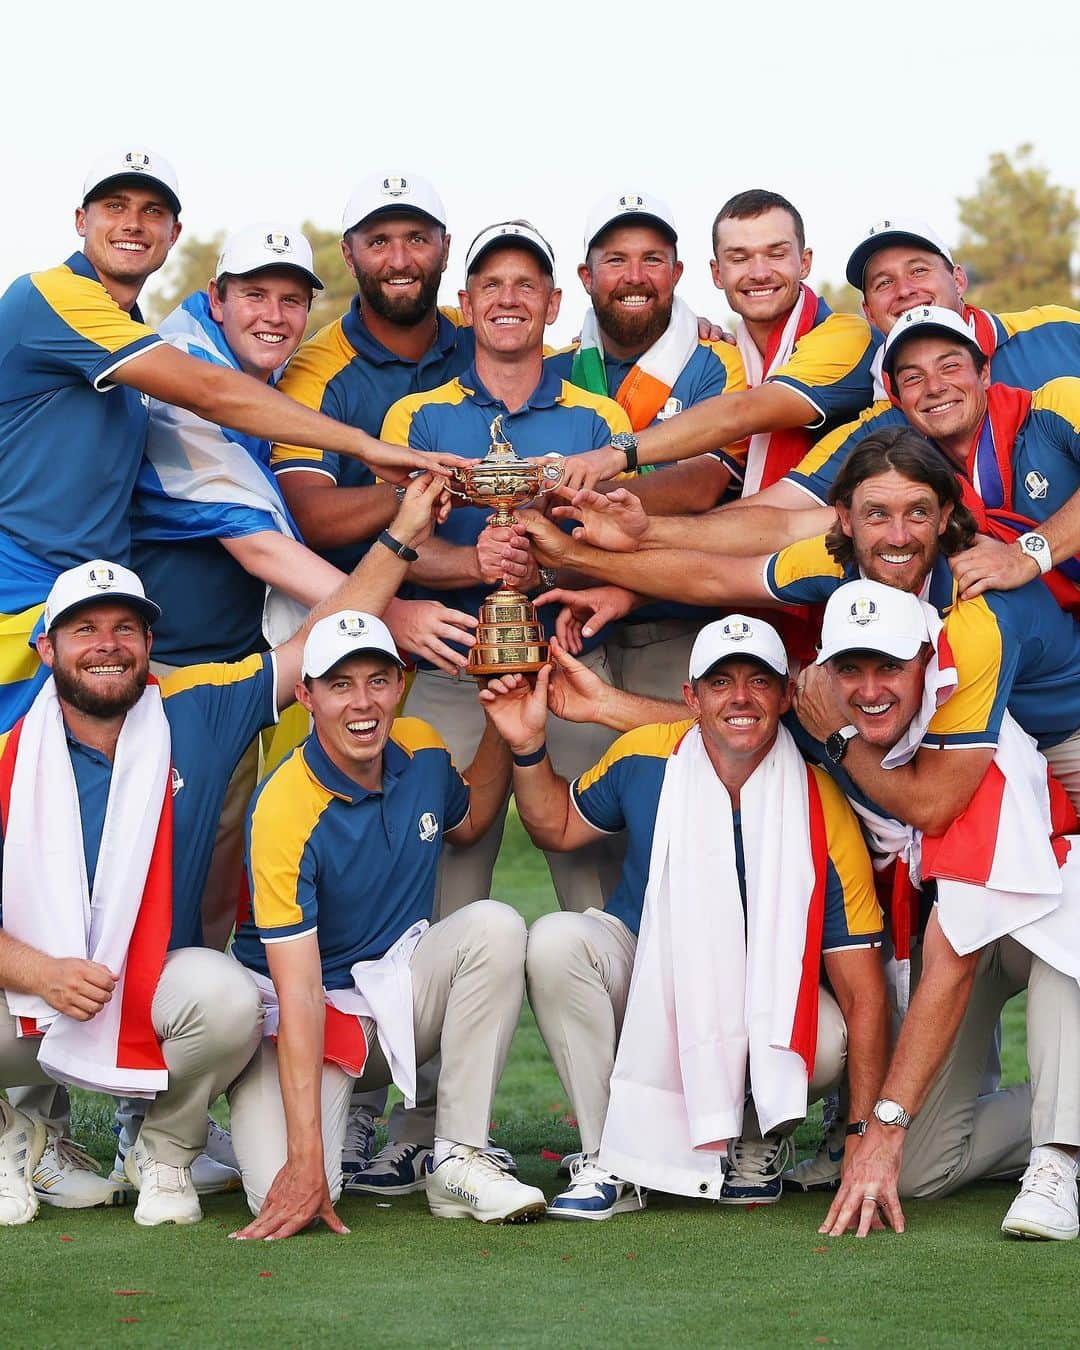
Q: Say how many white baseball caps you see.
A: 10